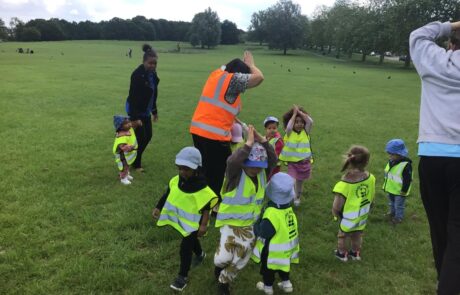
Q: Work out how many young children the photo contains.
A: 9